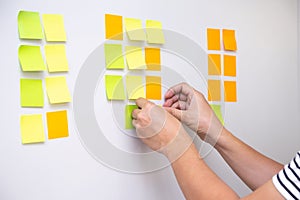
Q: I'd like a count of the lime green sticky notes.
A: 7